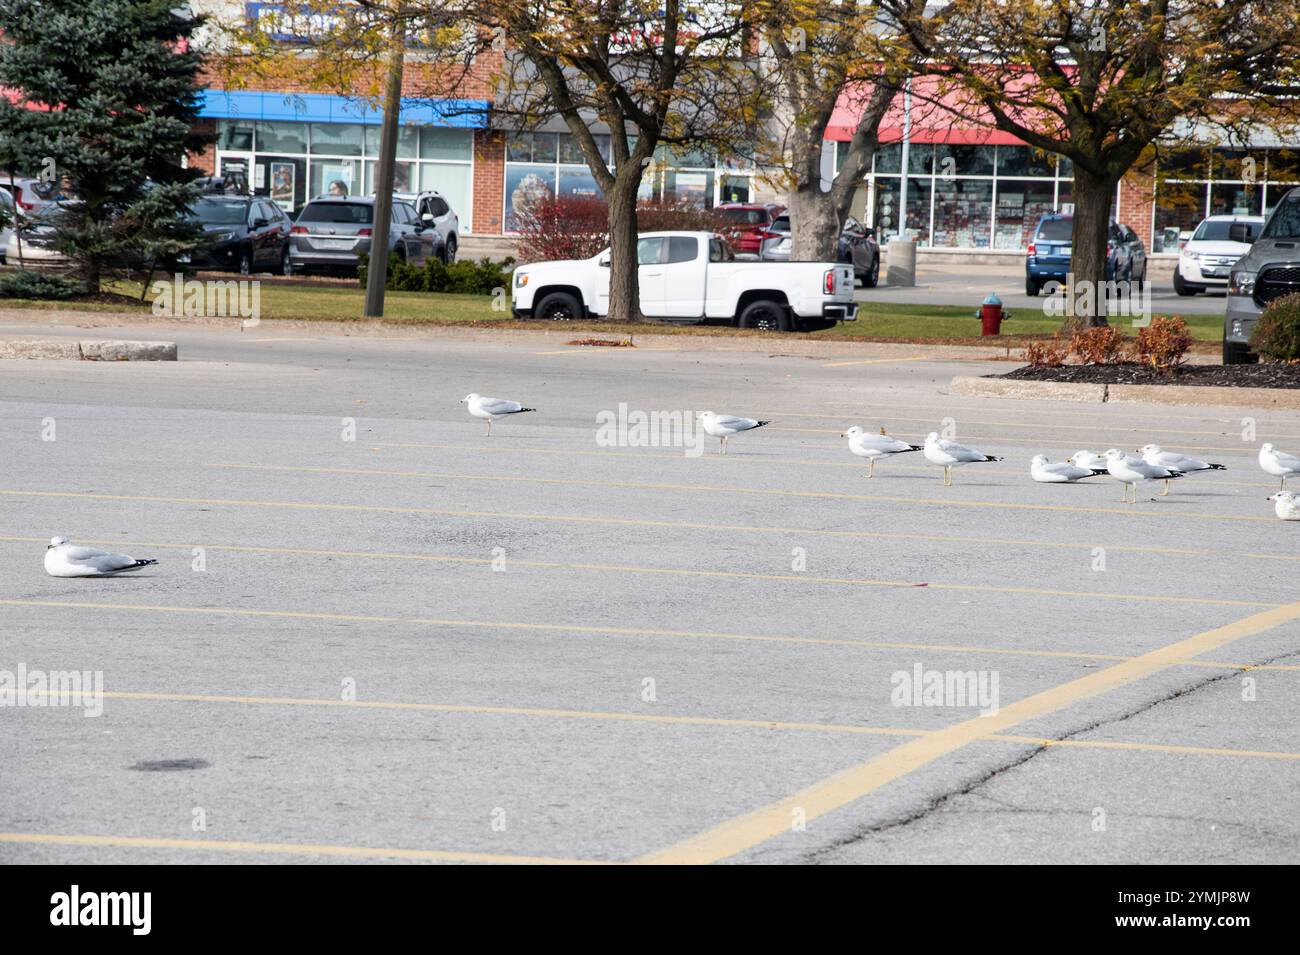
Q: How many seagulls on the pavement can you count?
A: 11